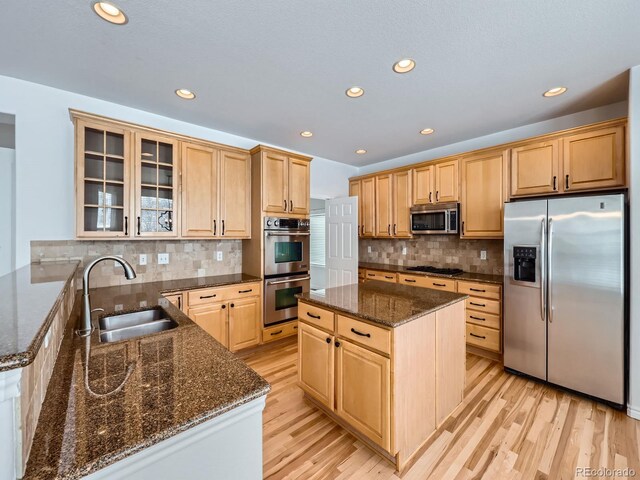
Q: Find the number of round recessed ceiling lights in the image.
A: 8